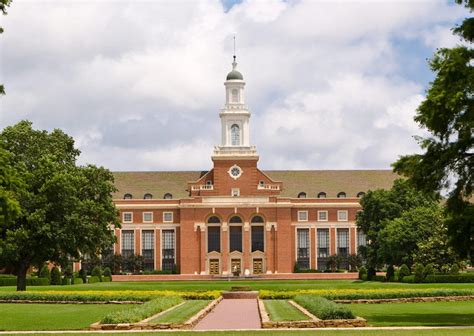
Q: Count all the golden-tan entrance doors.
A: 3